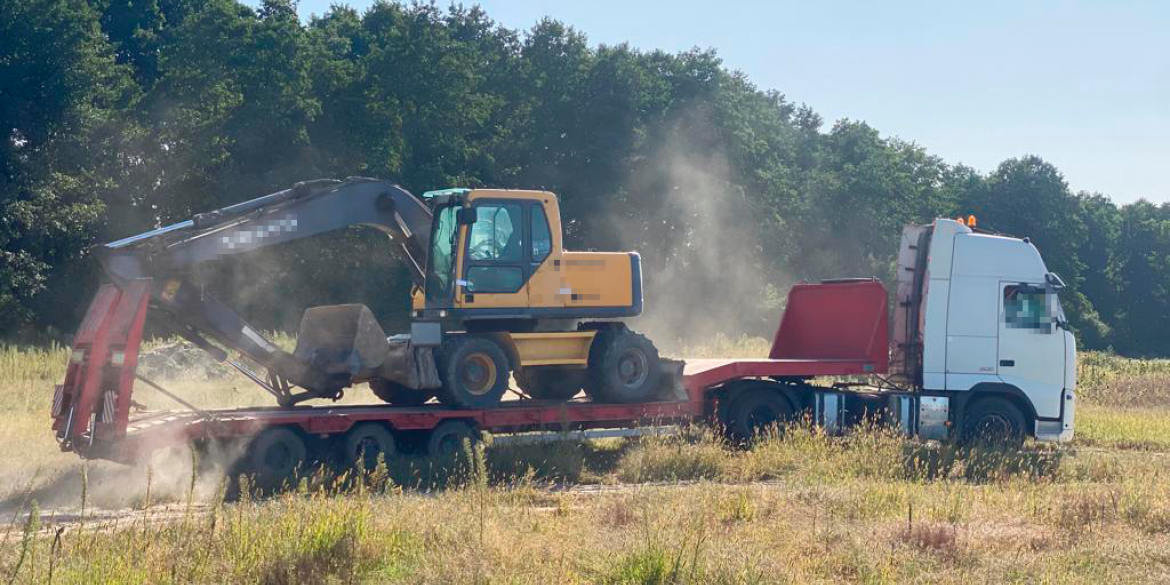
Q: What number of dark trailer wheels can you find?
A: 3